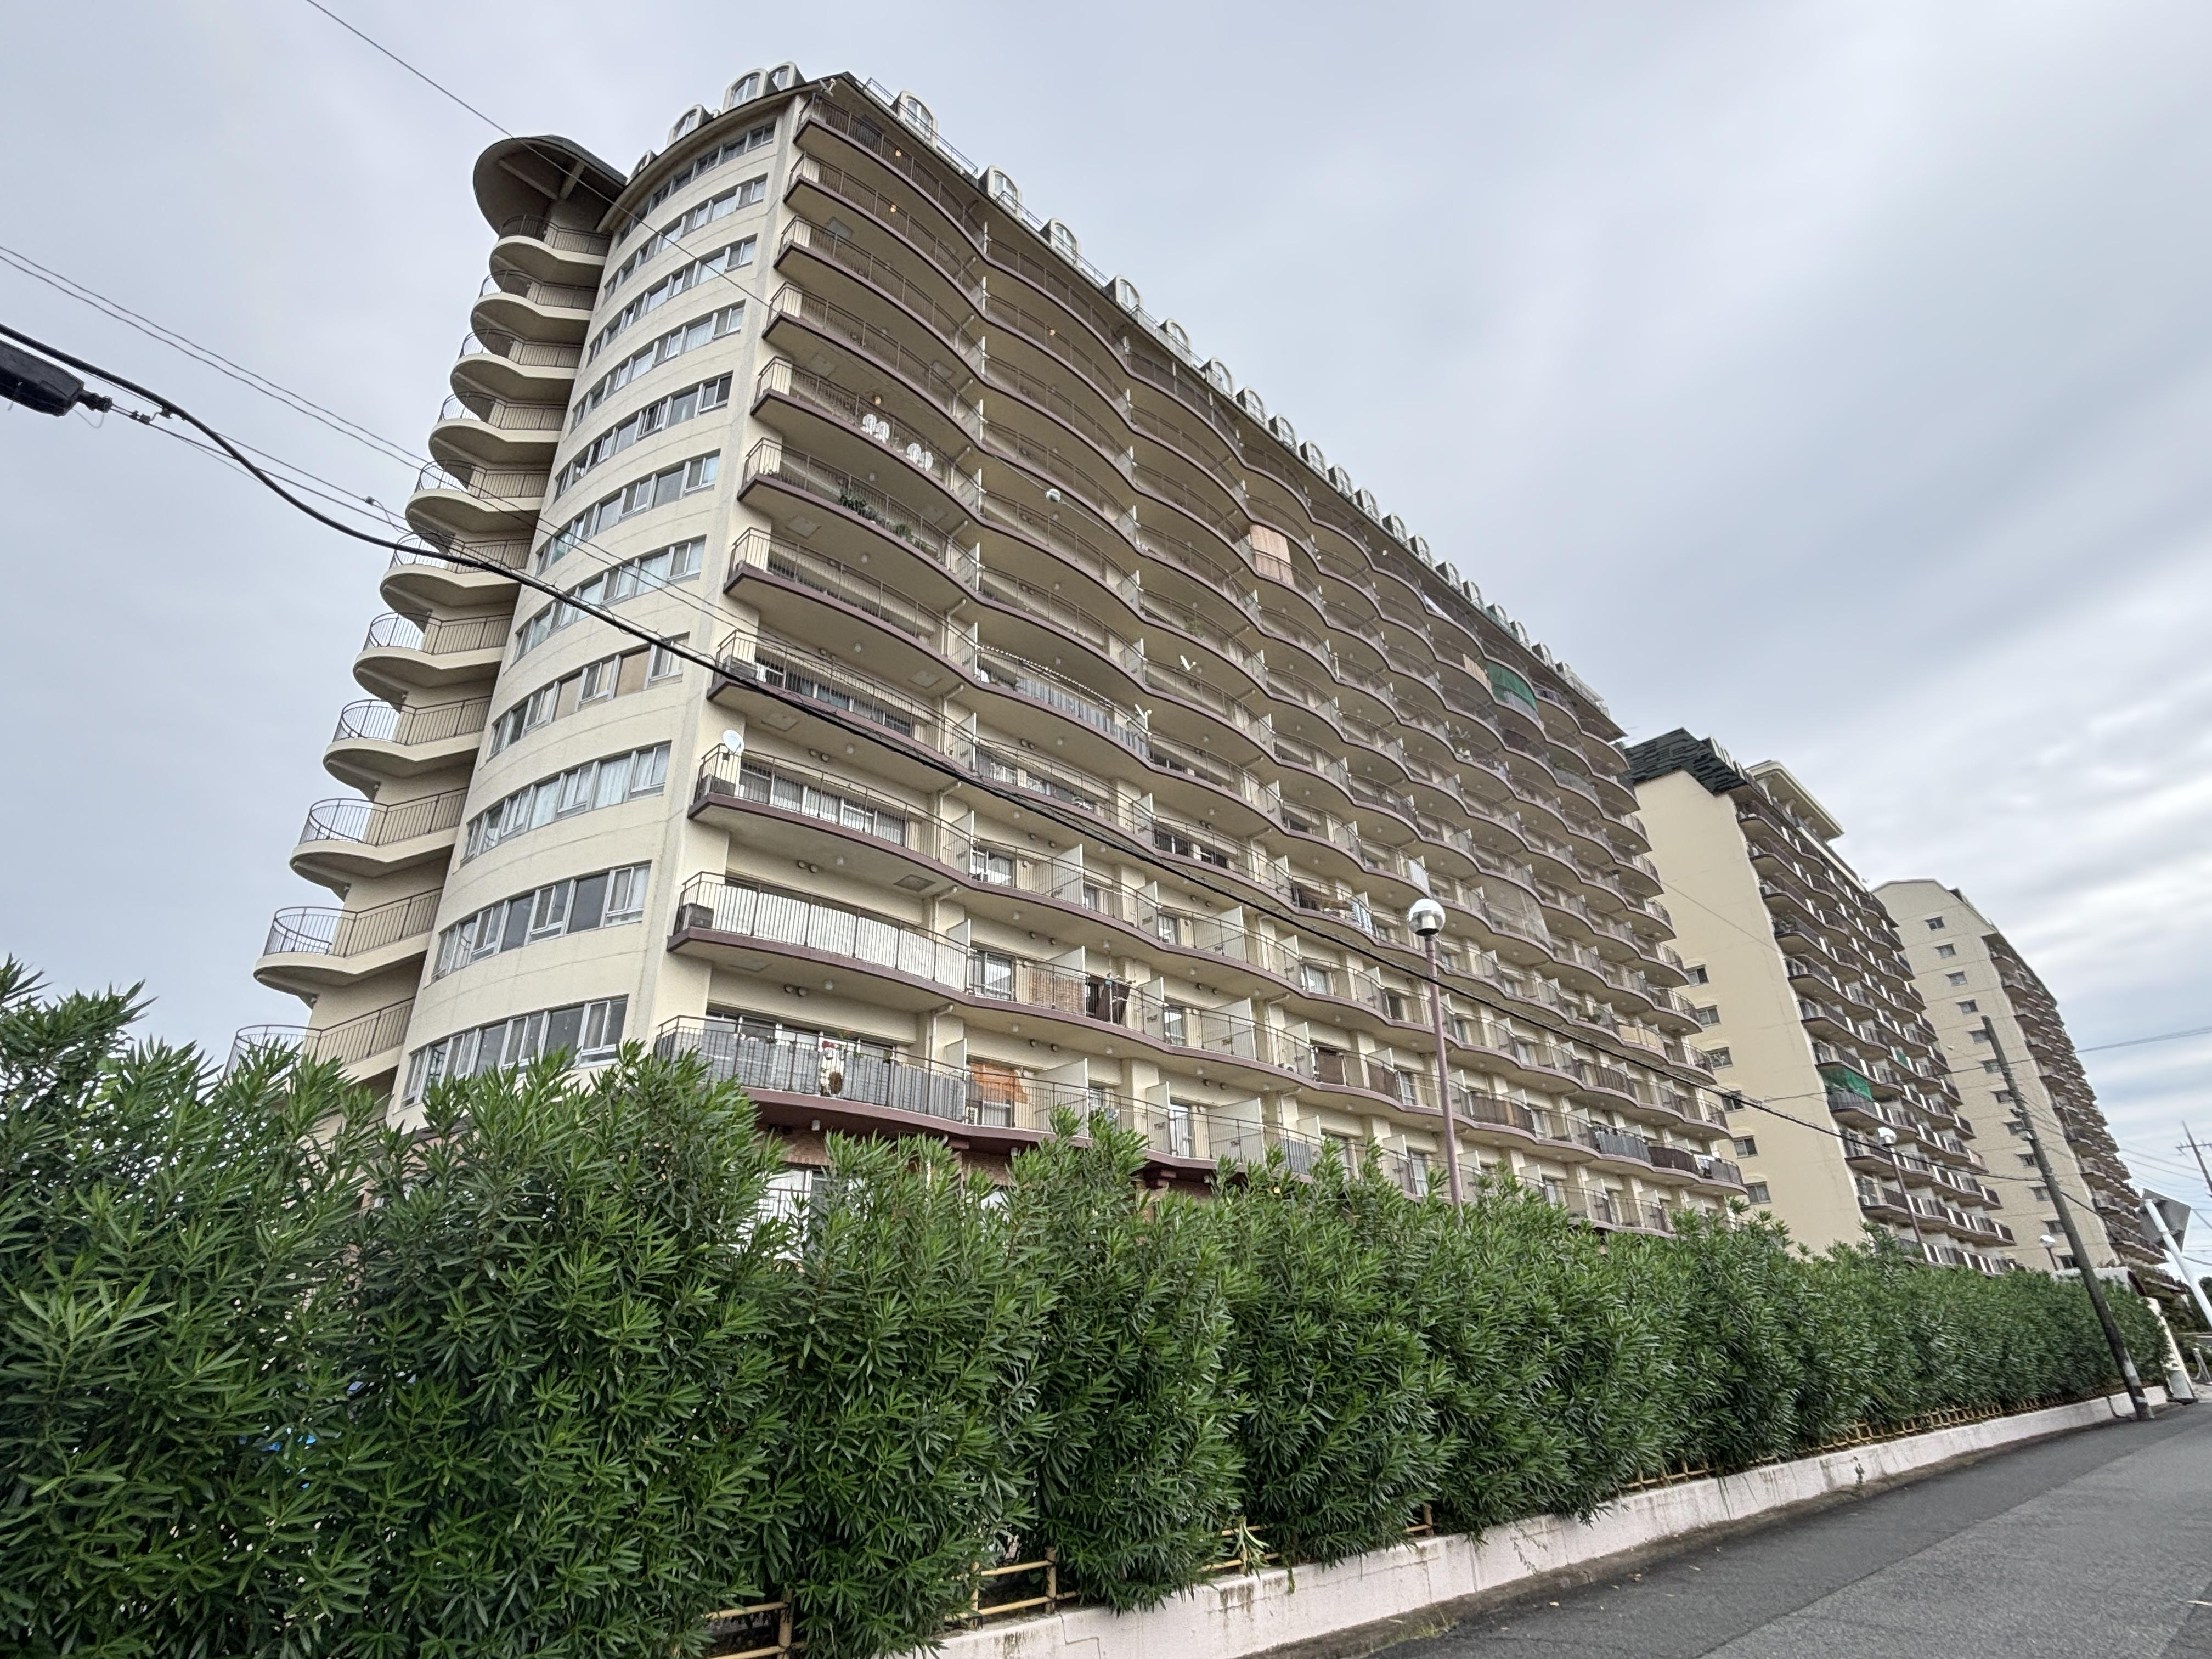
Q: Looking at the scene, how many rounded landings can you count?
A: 11